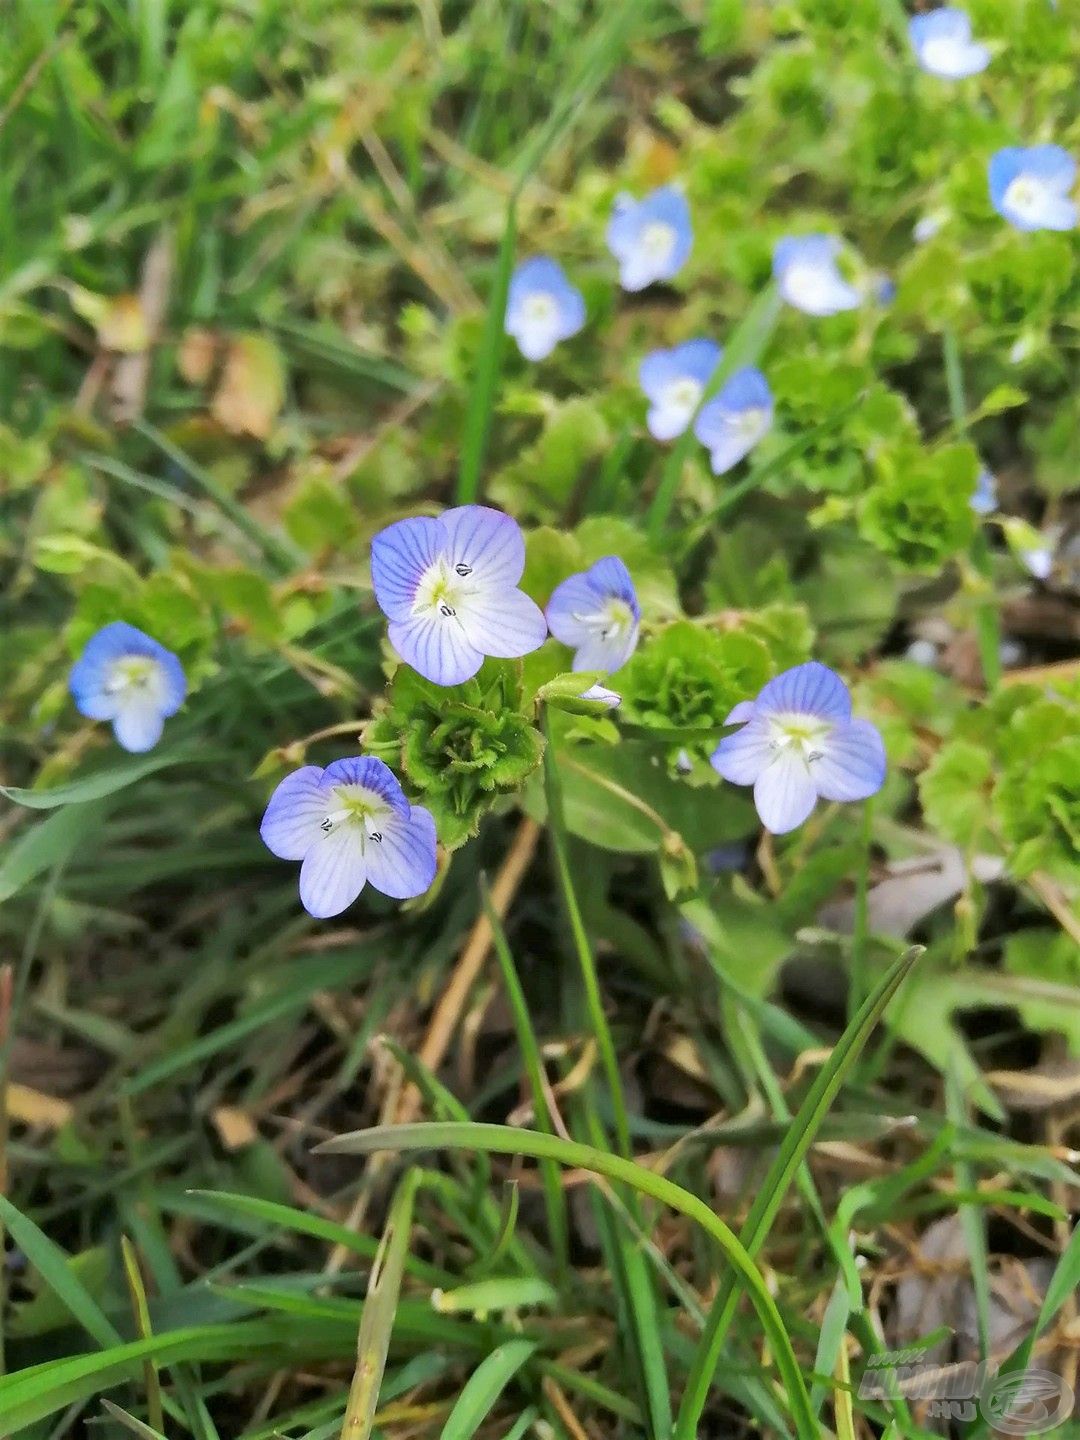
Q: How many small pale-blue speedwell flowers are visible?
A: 12